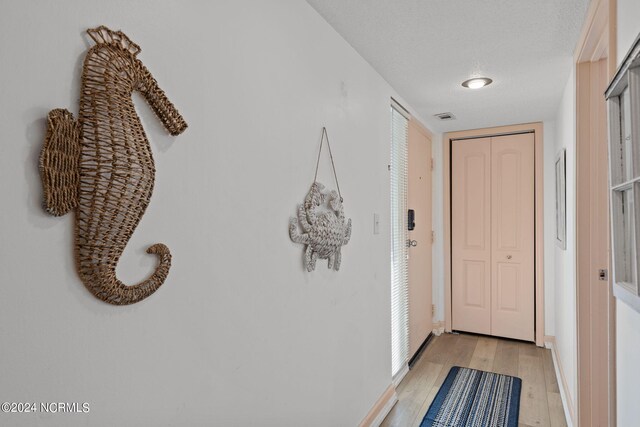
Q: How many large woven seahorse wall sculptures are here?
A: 1